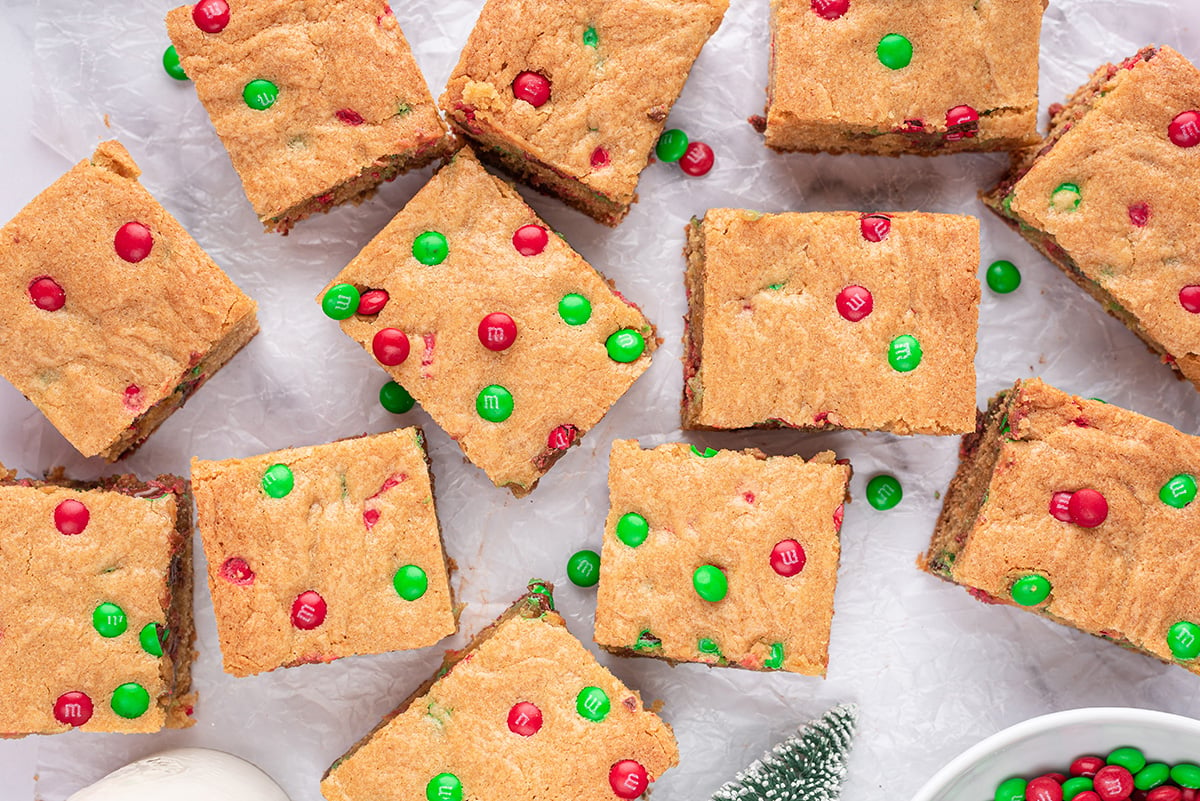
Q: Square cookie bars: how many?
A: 12